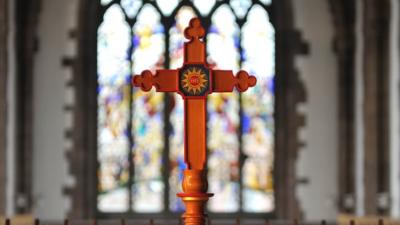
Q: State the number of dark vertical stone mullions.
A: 4